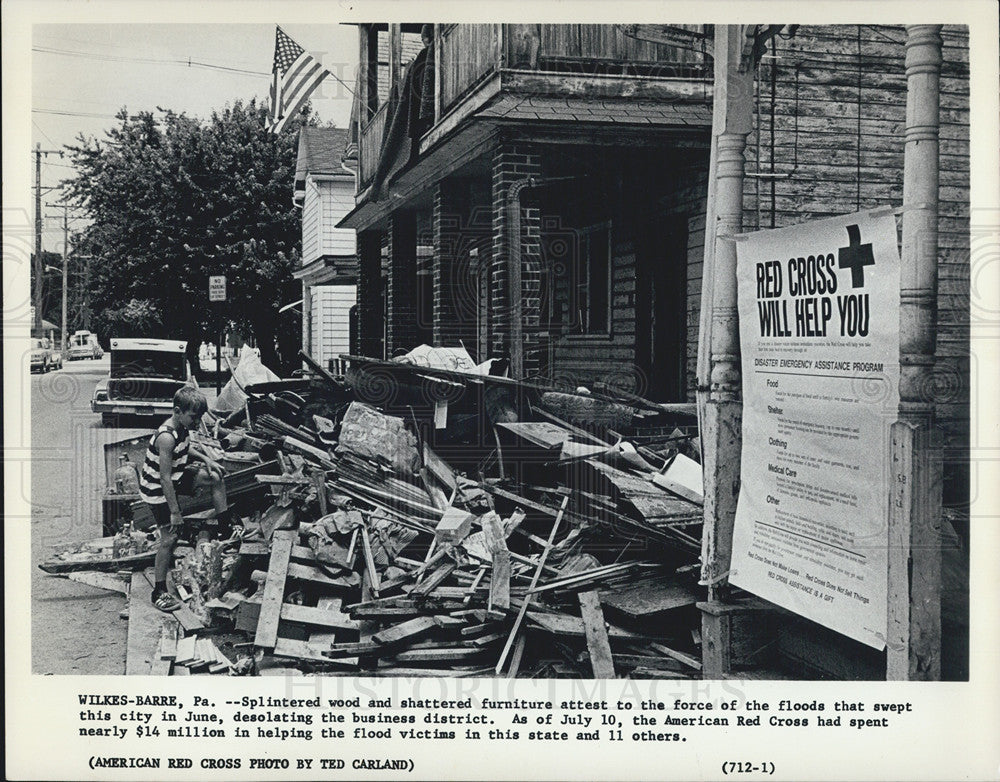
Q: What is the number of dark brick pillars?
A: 4